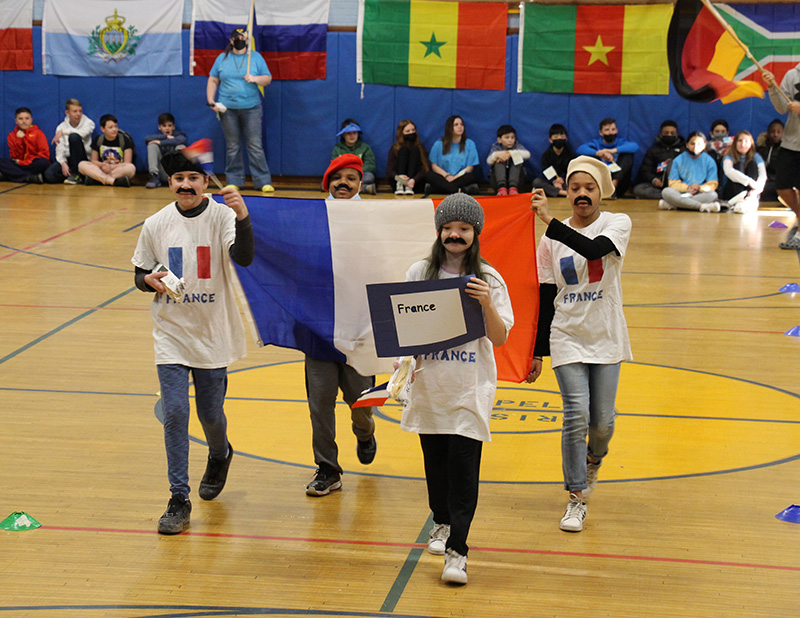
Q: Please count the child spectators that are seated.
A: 15